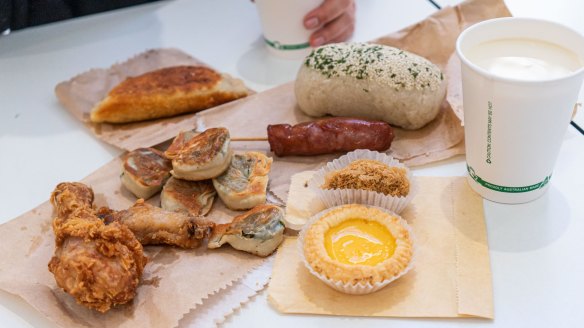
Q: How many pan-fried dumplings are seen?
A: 6